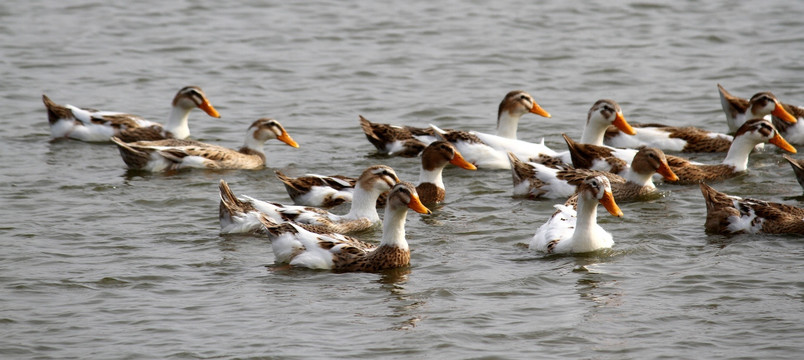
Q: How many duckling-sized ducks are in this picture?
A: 0